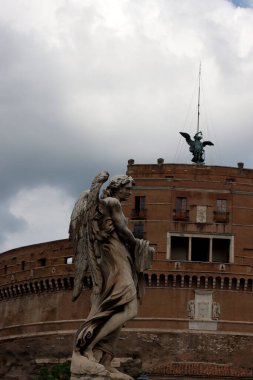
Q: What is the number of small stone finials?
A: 3